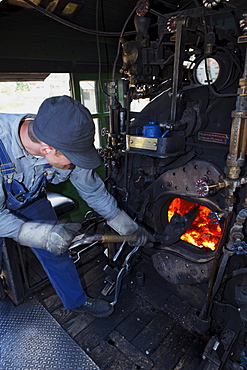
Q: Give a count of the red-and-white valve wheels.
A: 5